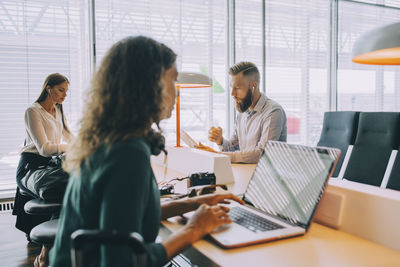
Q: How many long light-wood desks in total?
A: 1